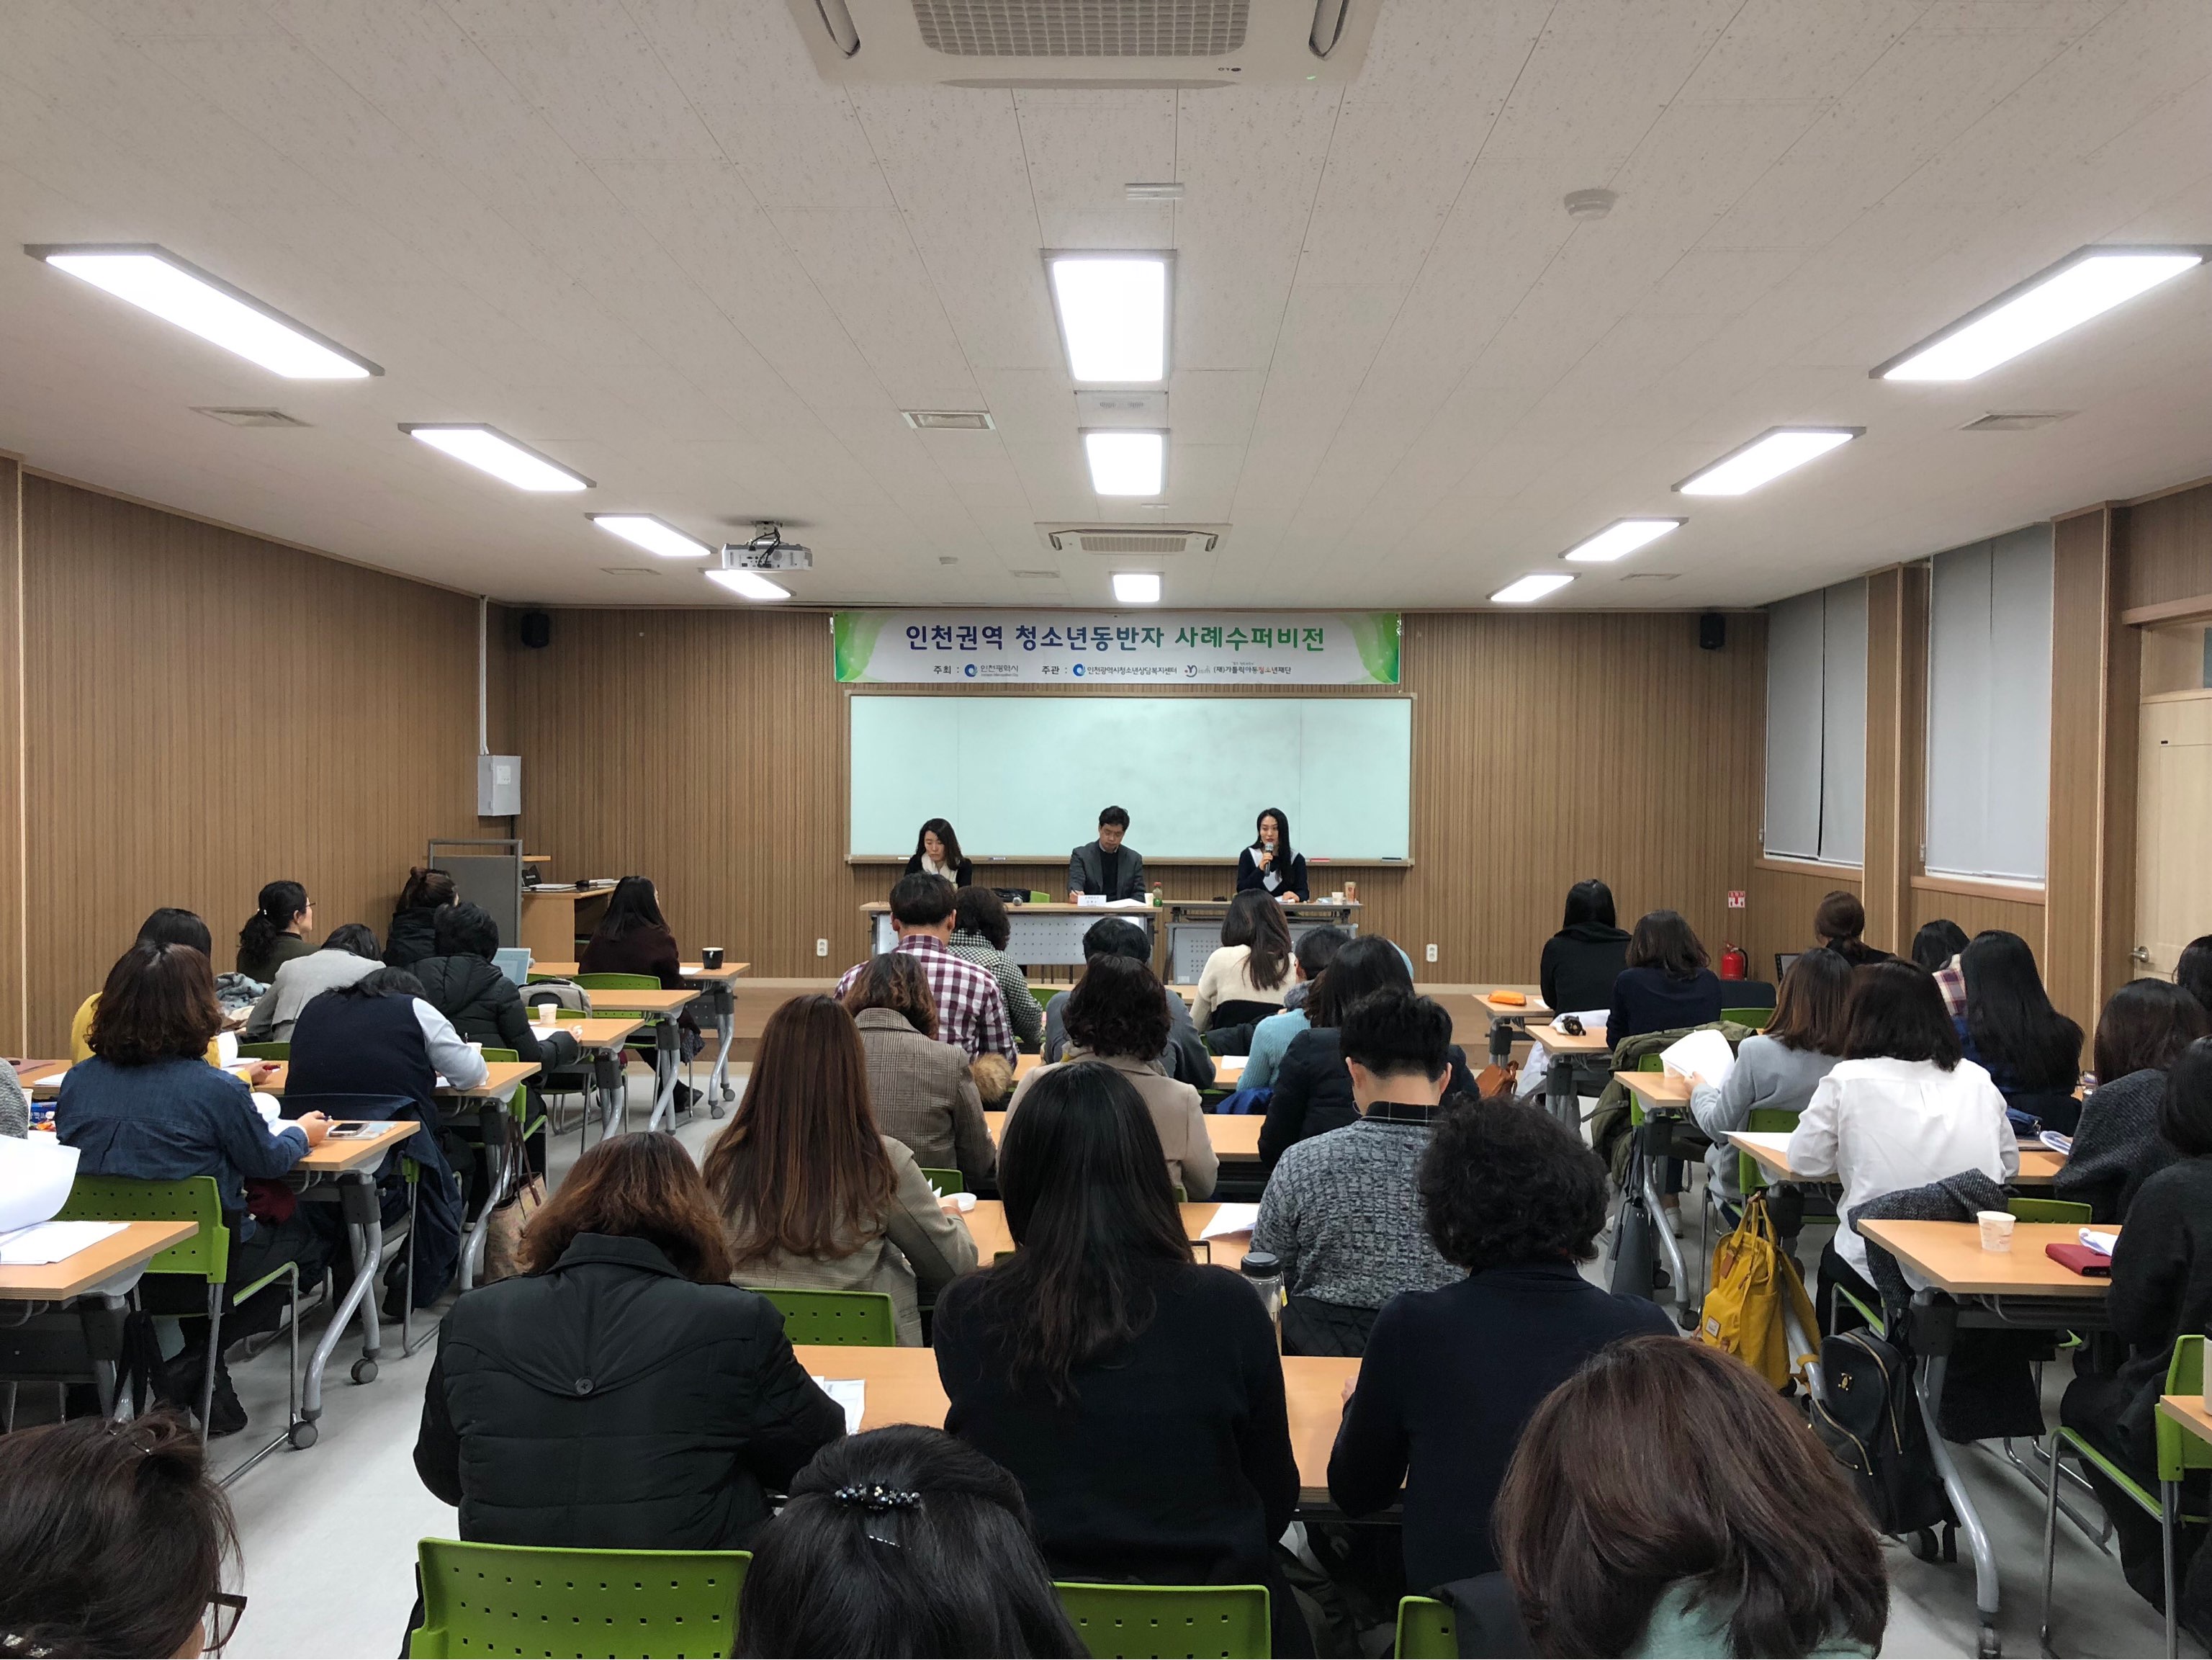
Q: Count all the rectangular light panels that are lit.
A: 11